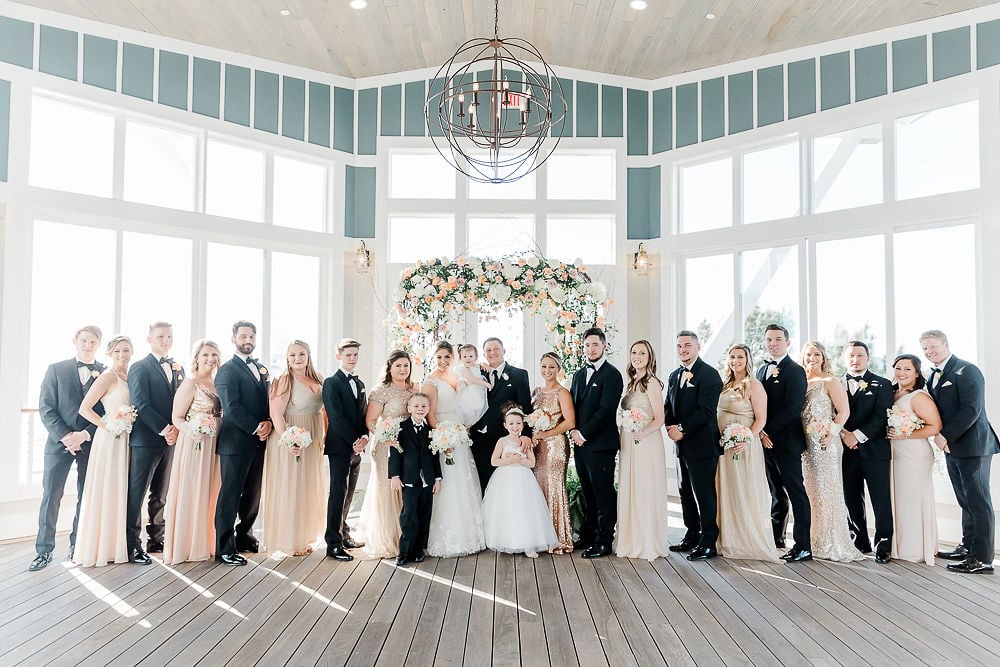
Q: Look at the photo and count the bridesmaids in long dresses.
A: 9